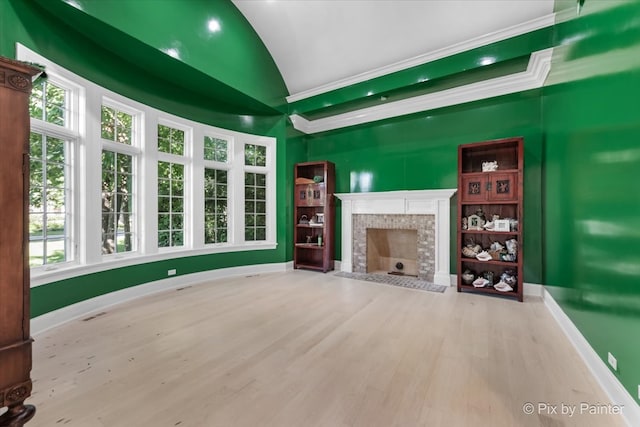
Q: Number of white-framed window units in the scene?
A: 5